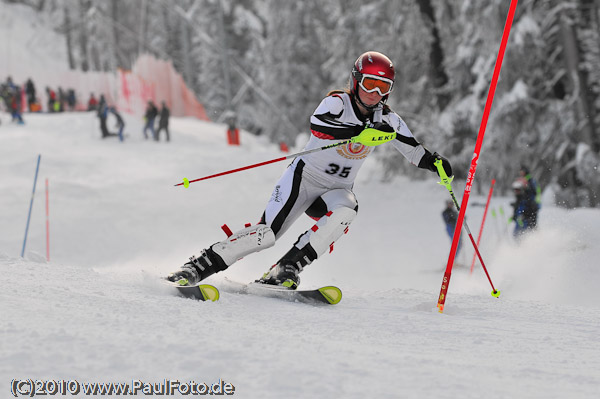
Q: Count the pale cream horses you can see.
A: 0